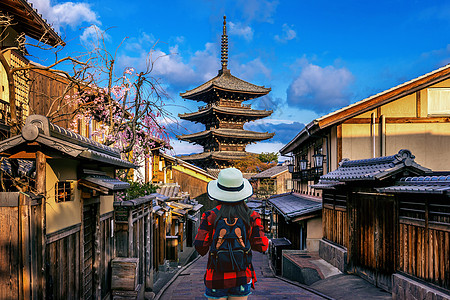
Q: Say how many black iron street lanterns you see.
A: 3